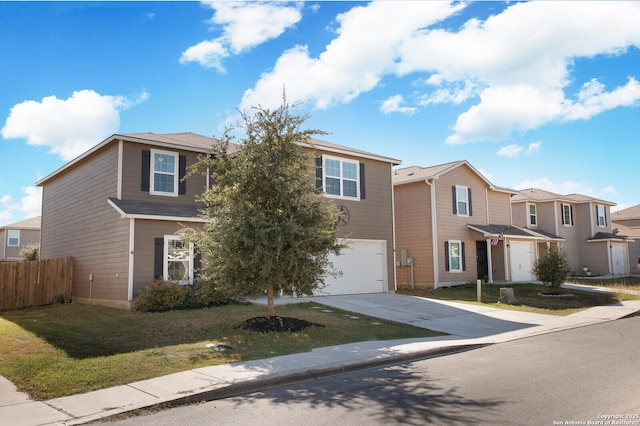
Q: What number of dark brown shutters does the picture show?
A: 14